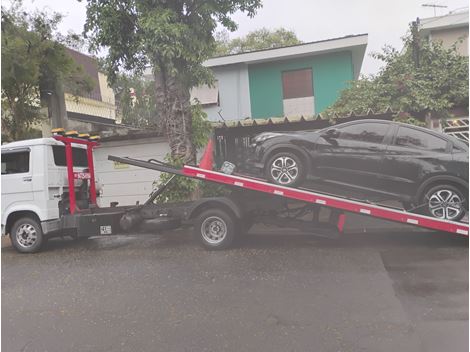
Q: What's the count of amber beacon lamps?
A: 4